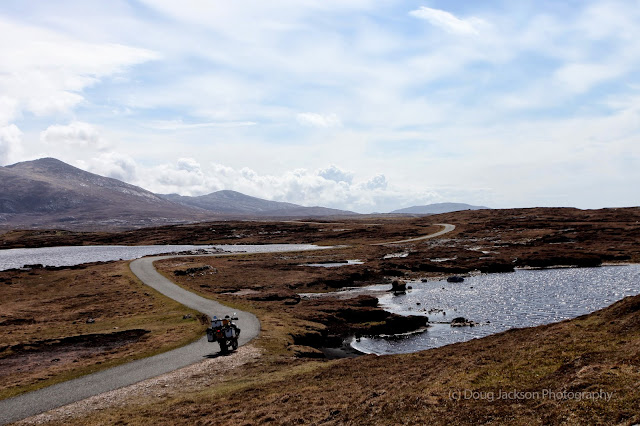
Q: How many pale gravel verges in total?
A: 1